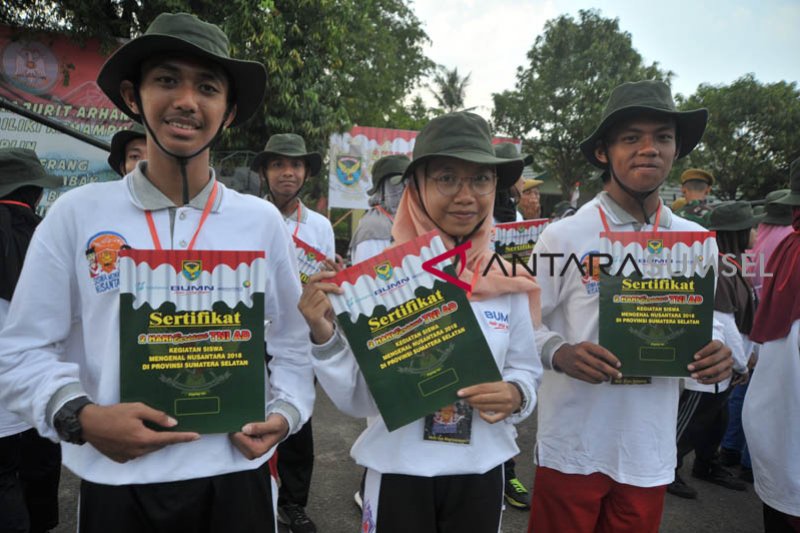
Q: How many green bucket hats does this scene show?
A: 11